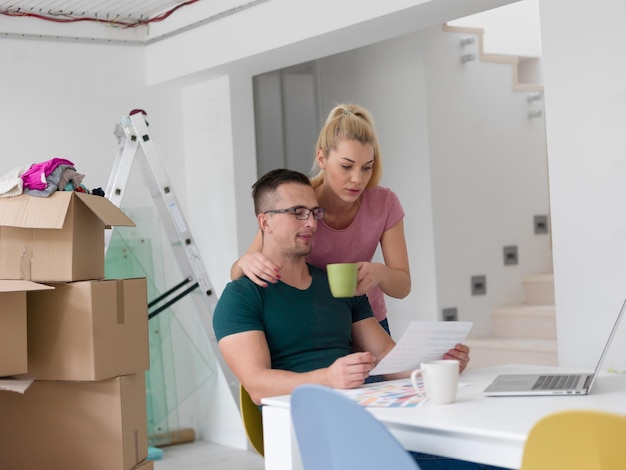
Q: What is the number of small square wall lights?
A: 4